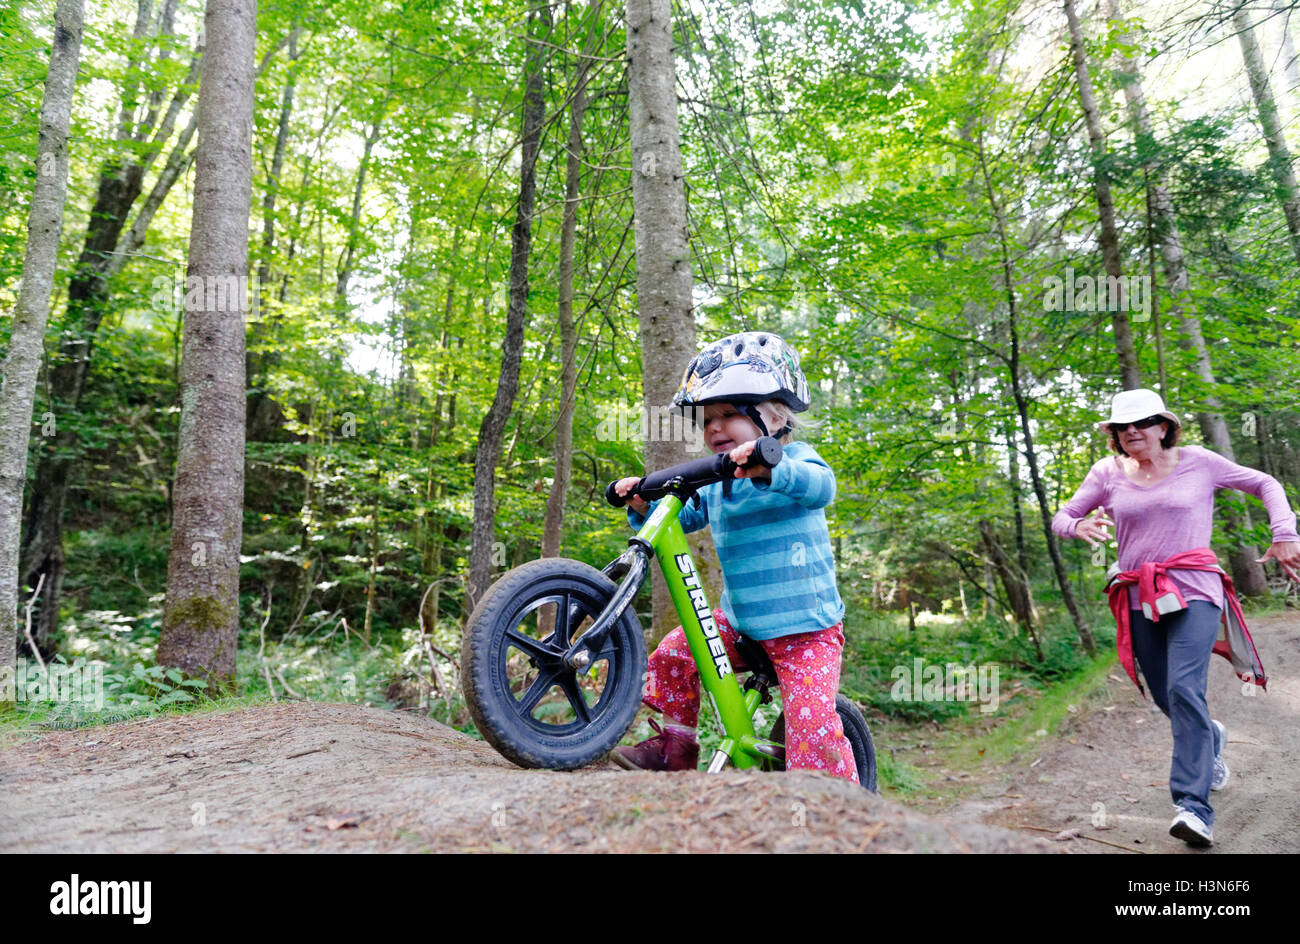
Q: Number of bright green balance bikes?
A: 1